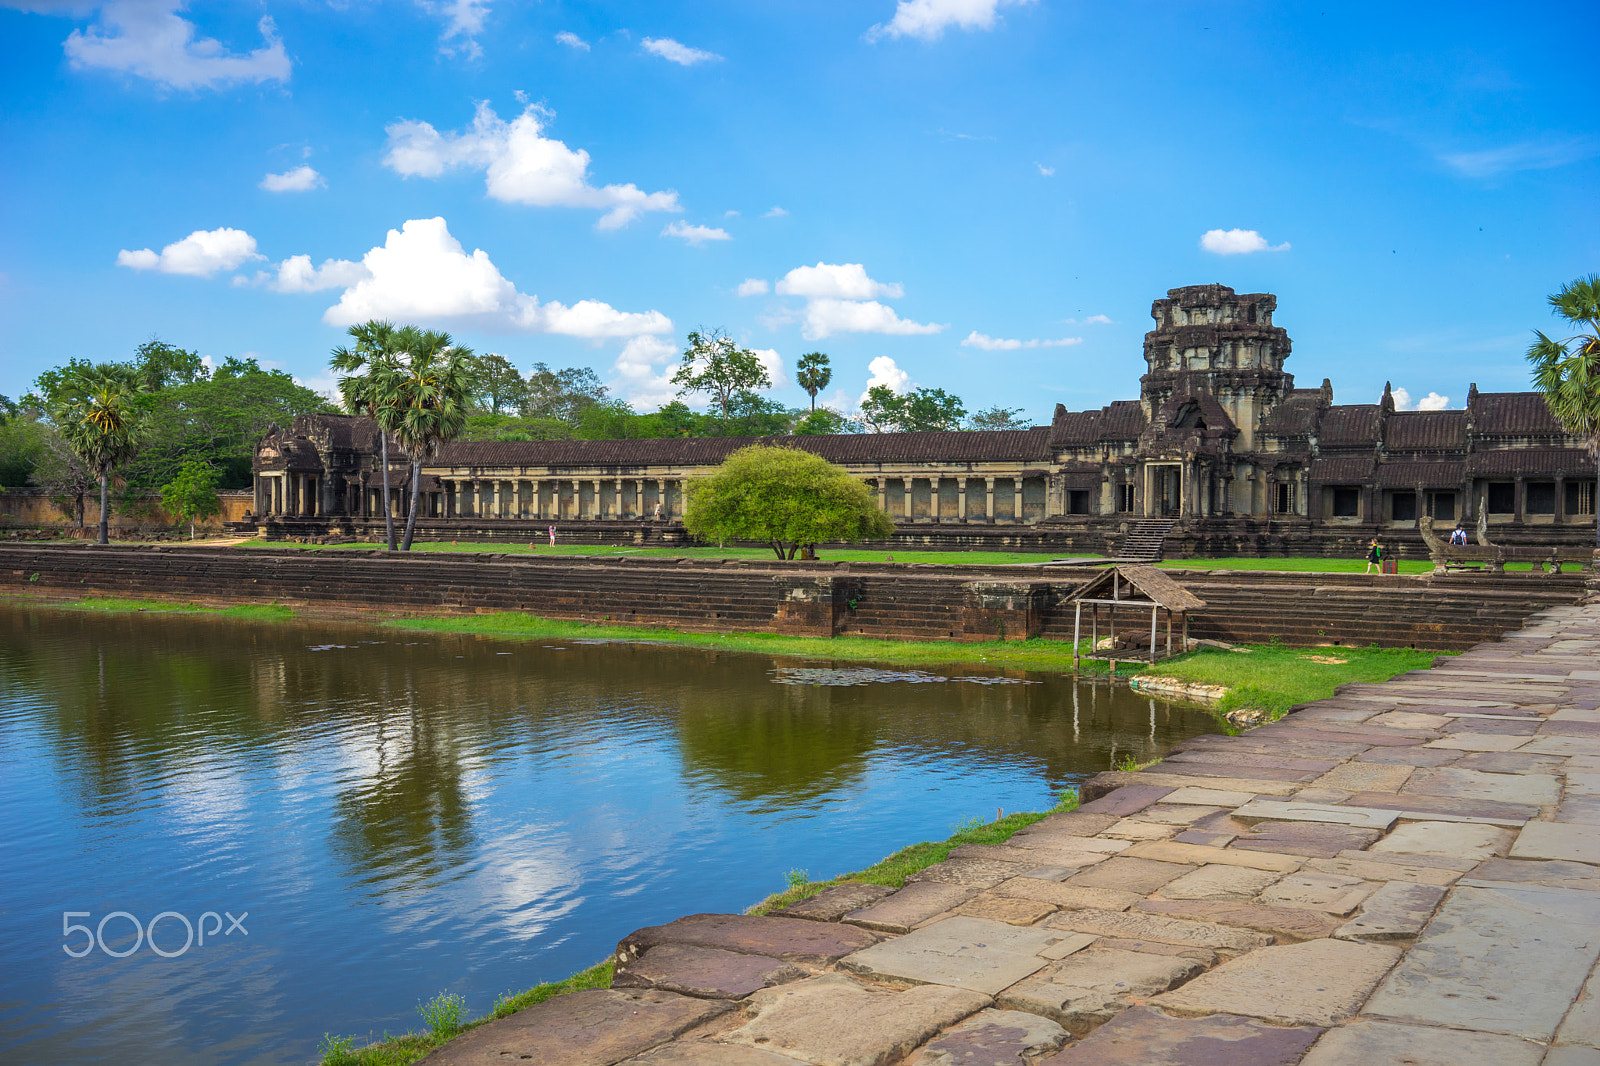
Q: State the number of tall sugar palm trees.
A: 5